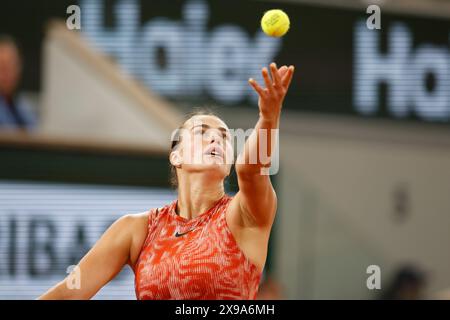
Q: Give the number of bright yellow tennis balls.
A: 1